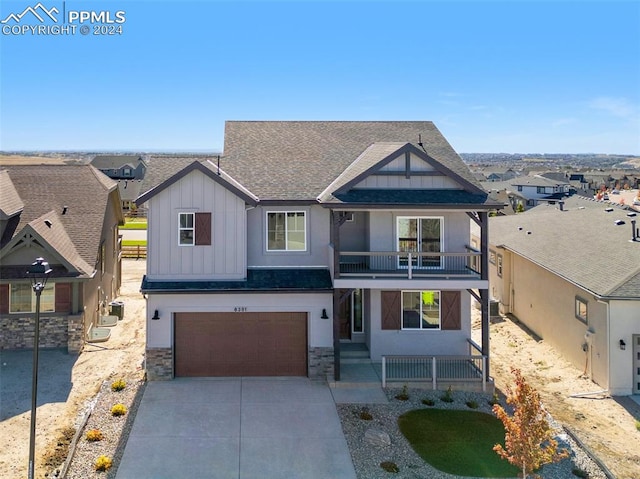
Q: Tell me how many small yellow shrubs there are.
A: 4